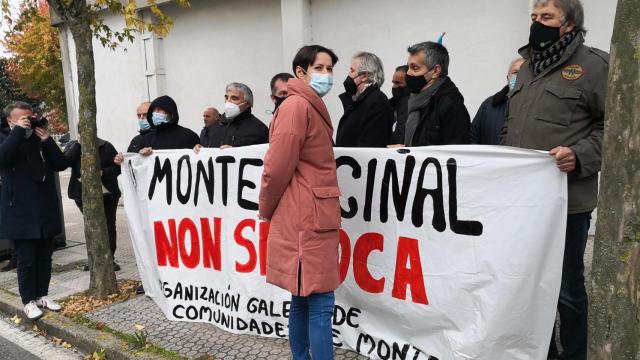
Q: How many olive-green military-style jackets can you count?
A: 1